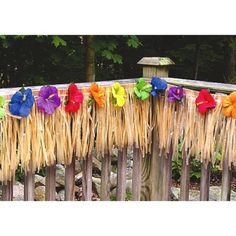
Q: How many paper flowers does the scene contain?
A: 11